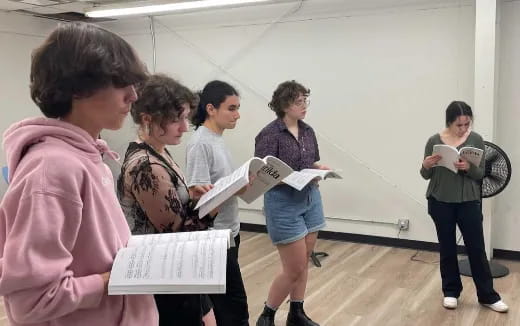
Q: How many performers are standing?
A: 5